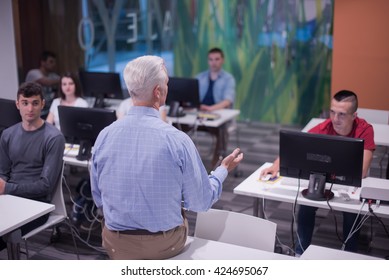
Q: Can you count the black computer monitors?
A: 5